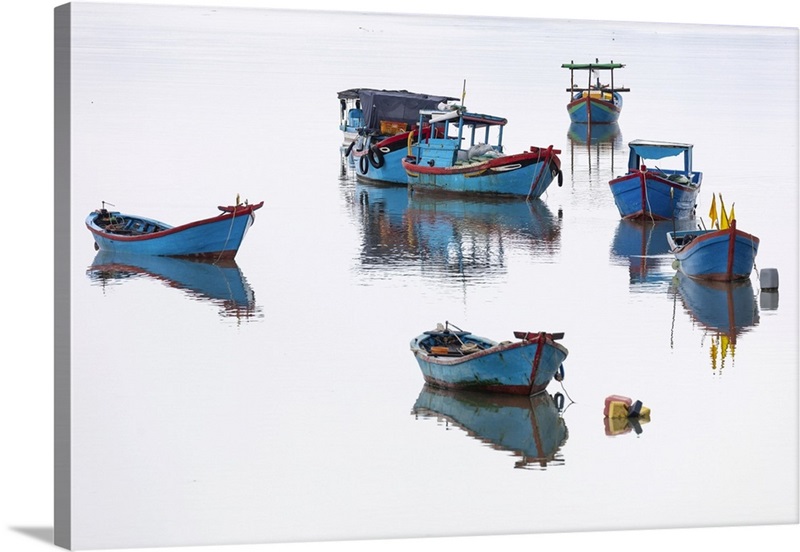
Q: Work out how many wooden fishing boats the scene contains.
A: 7